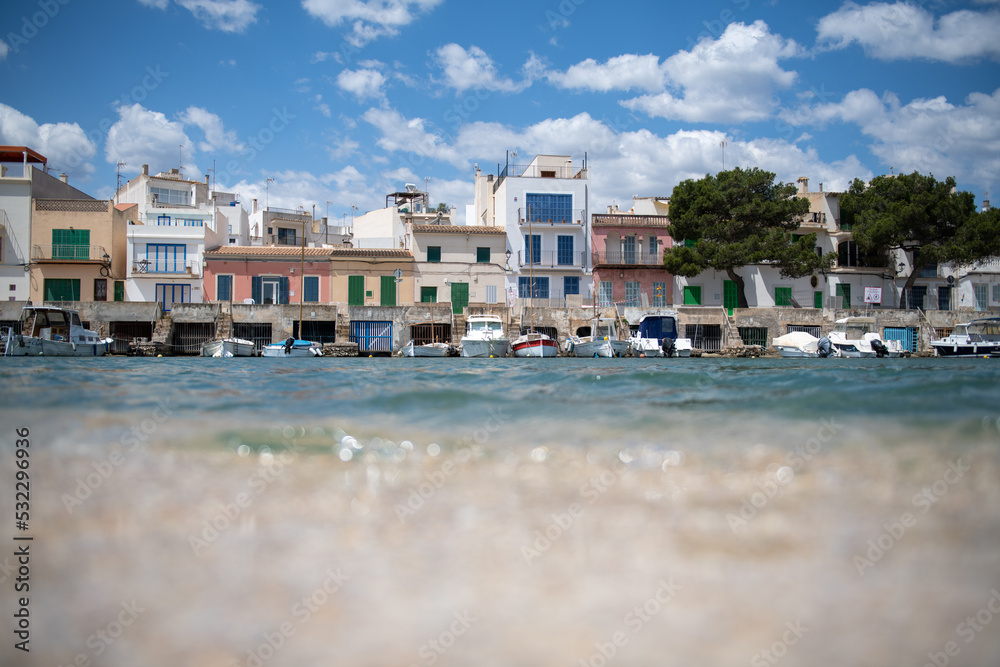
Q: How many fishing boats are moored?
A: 11